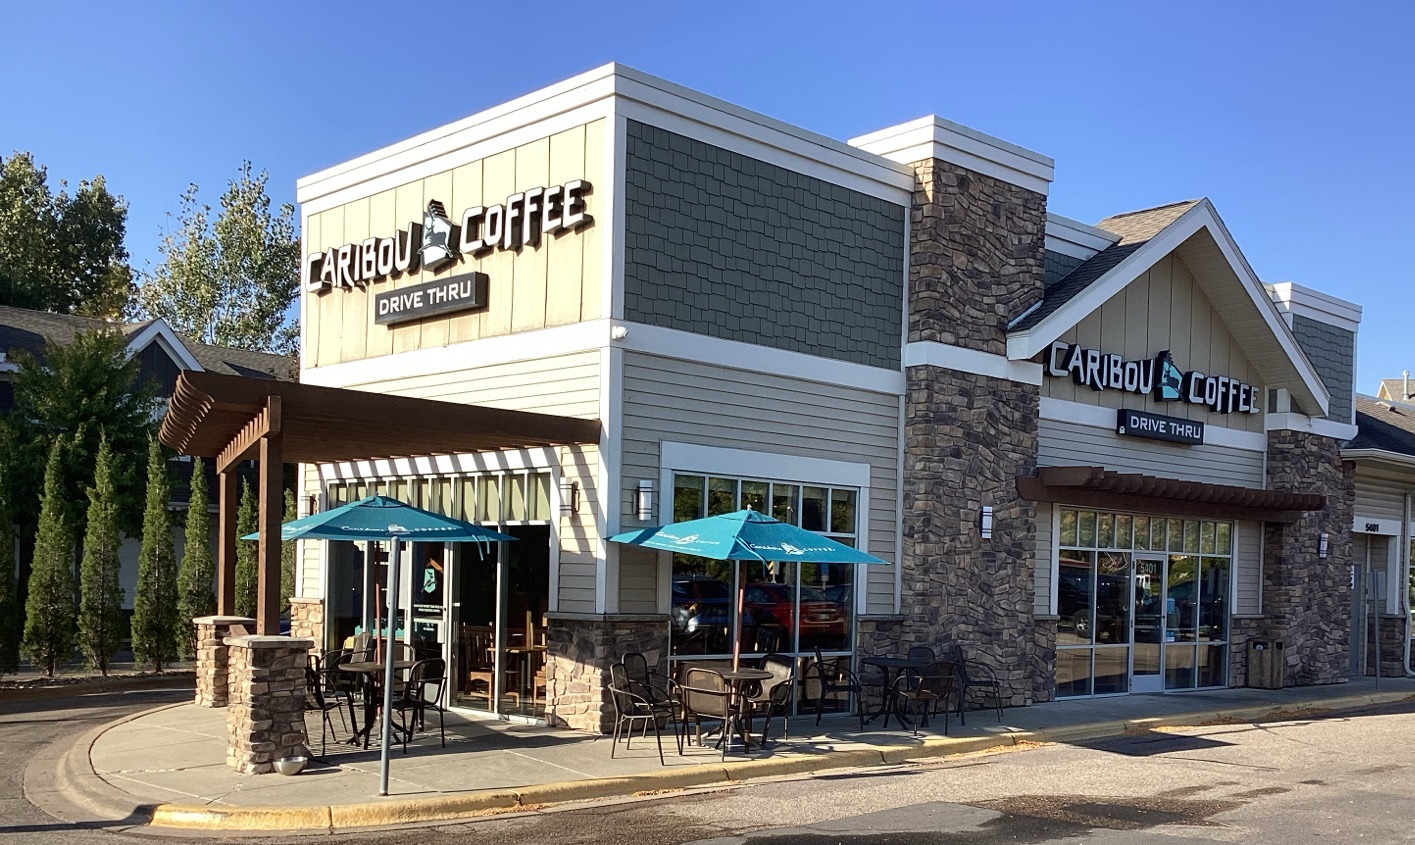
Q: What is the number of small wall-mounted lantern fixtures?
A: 5